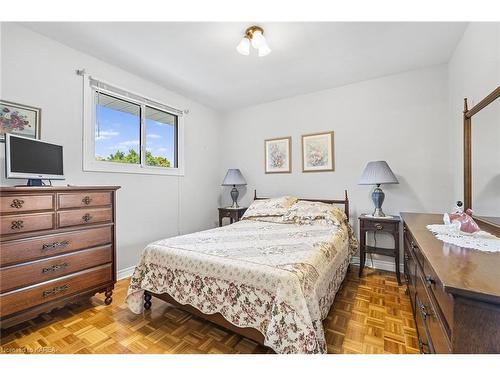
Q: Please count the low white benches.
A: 0